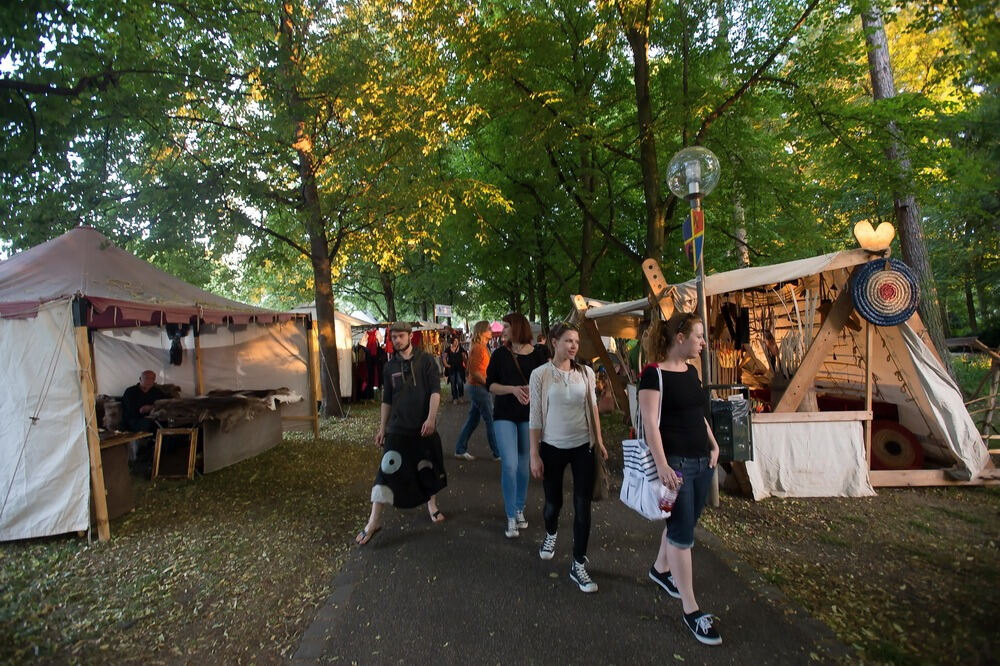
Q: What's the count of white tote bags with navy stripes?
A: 1